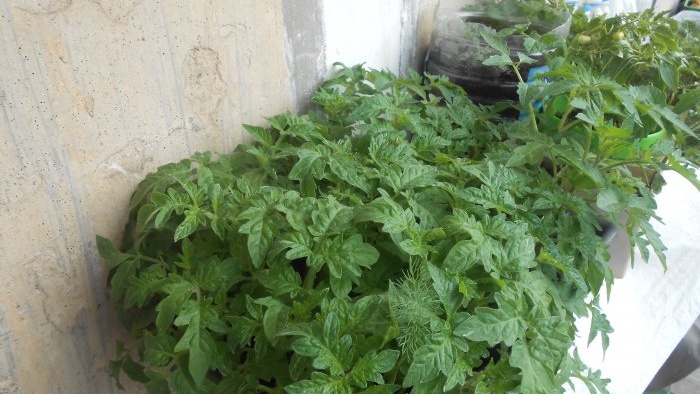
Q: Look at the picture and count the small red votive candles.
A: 0